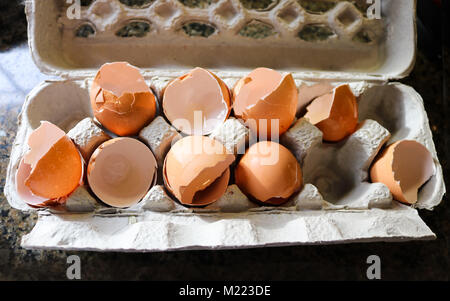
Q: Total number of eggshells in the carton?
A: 9